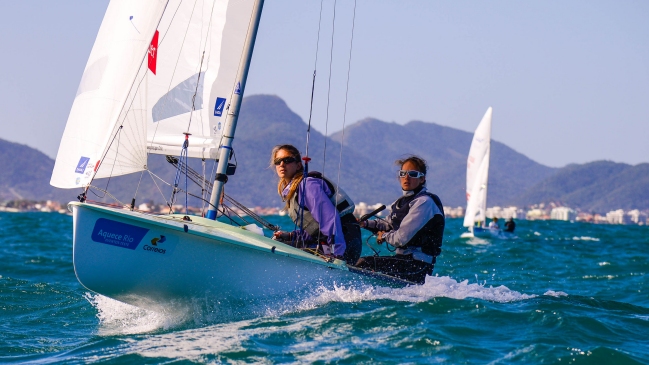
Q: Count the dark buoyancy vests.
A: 2